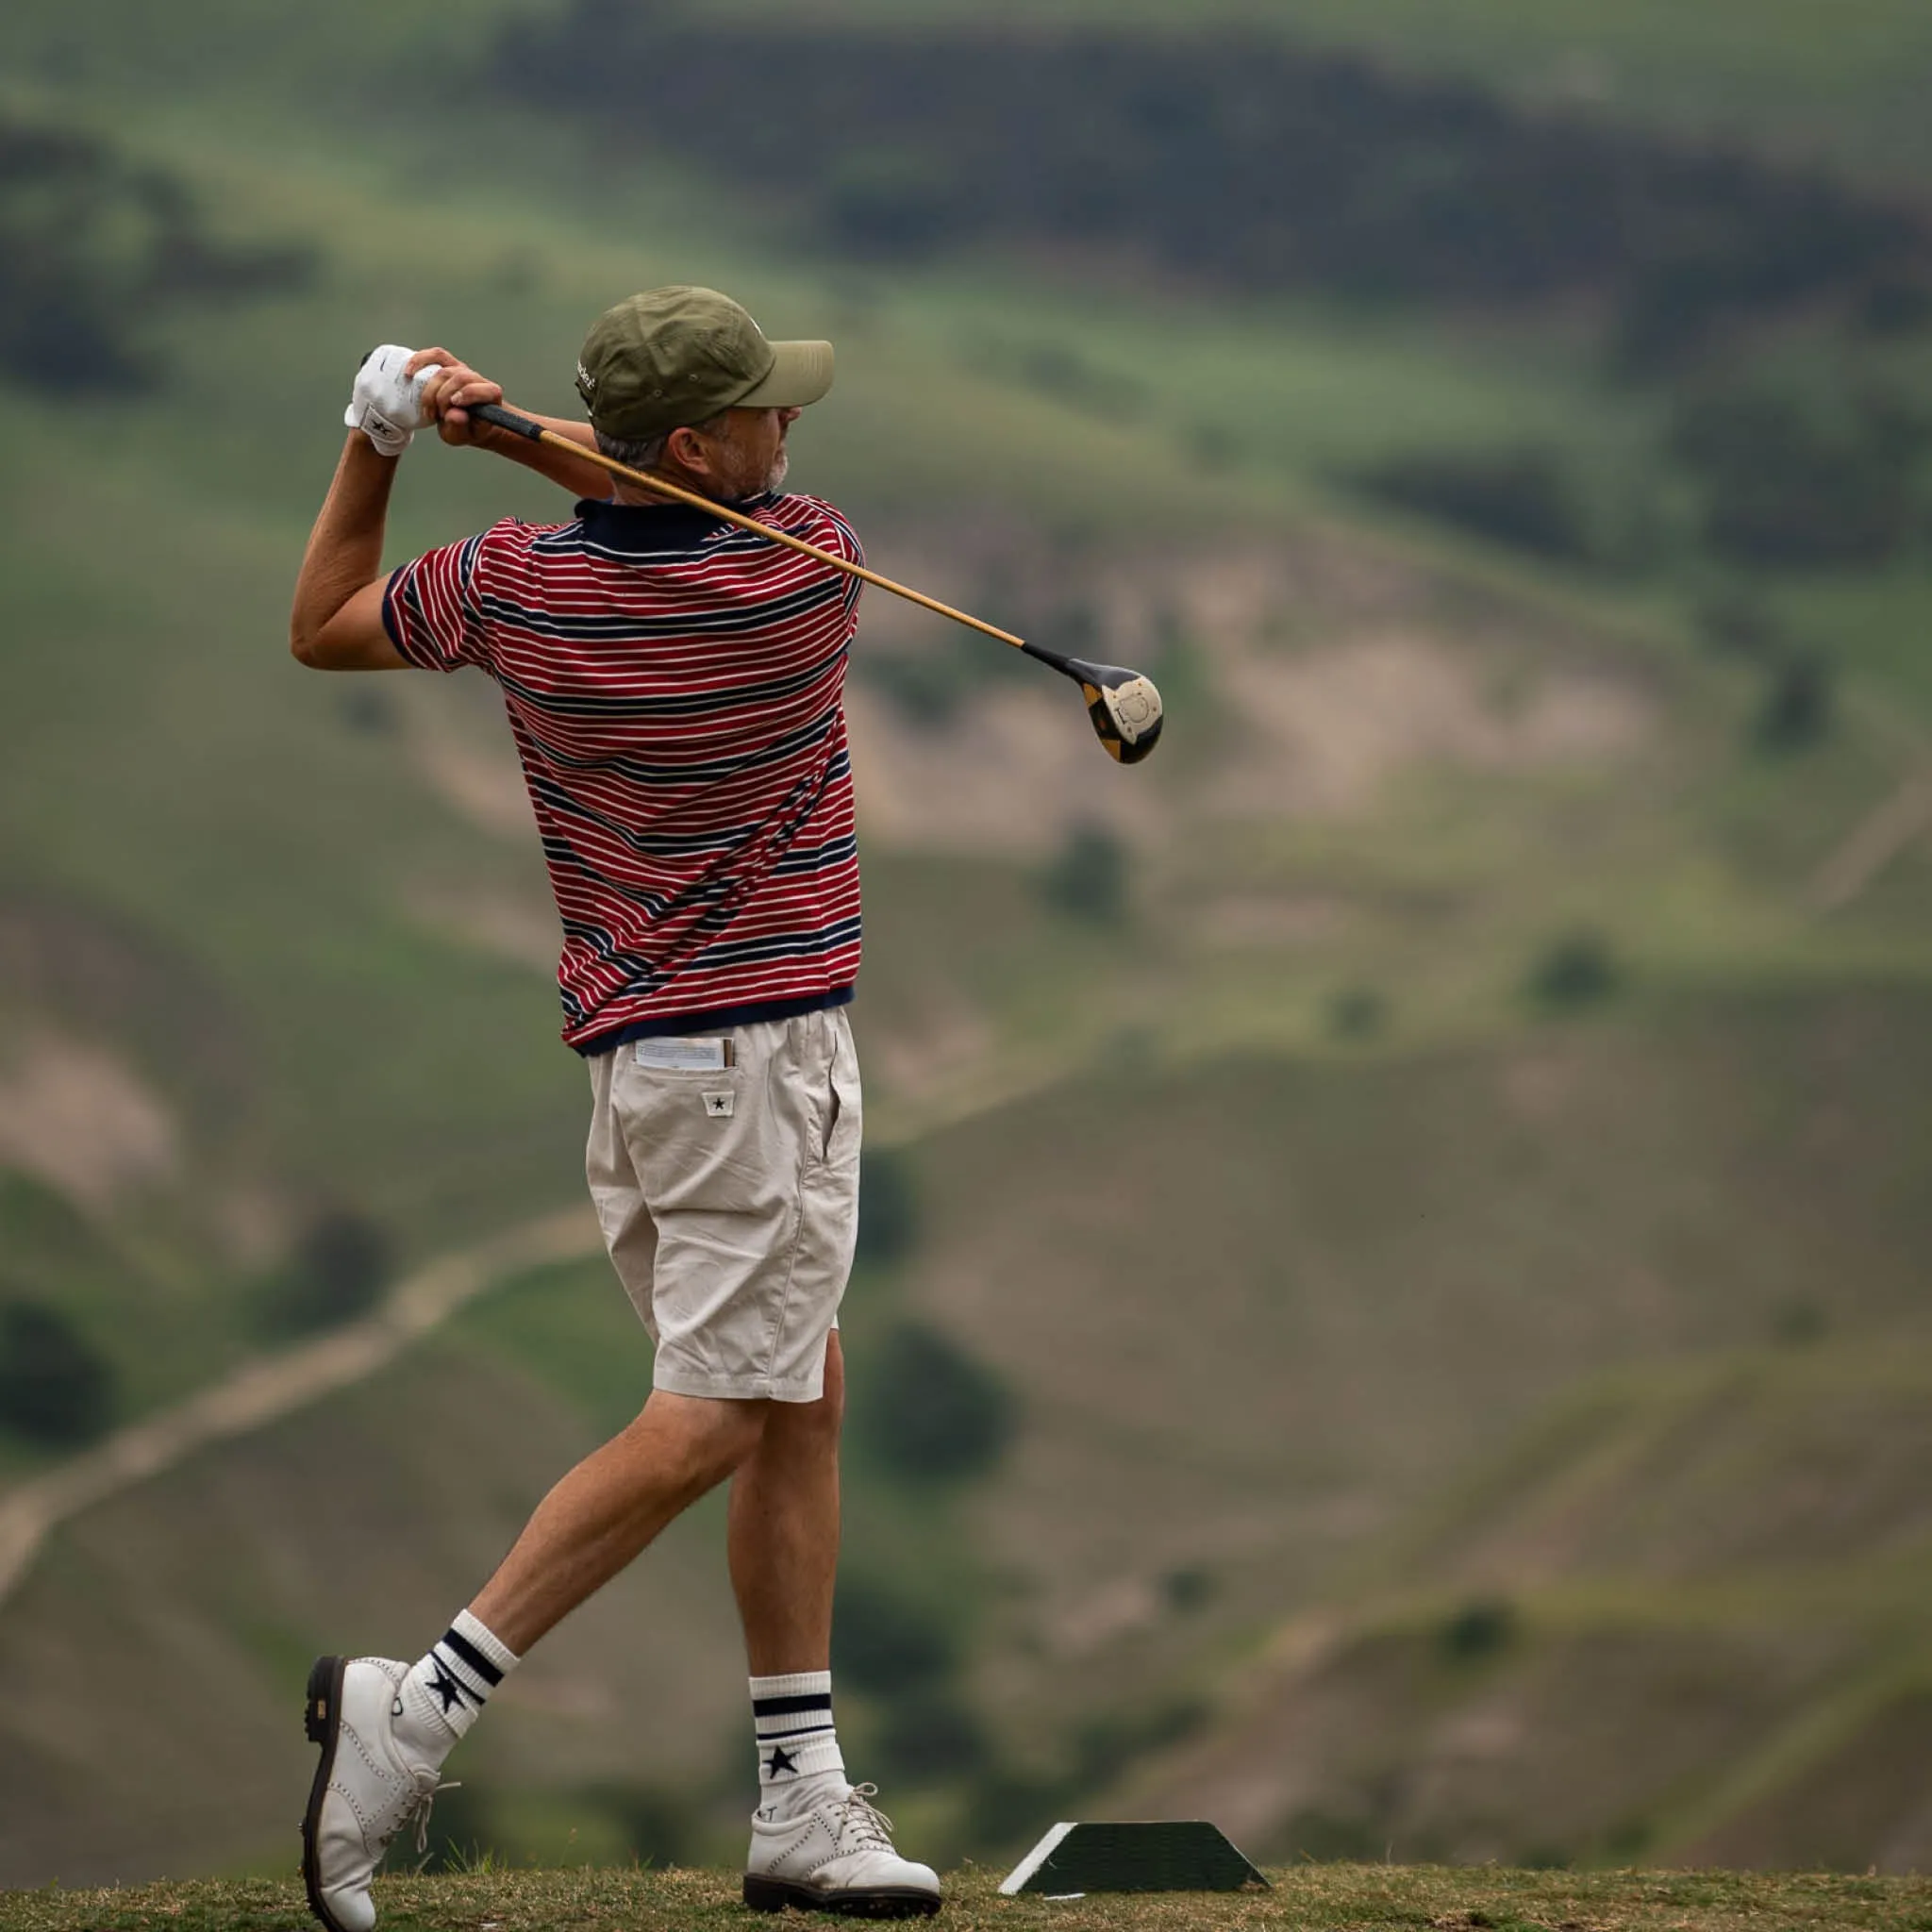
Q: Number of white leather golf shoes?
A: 2